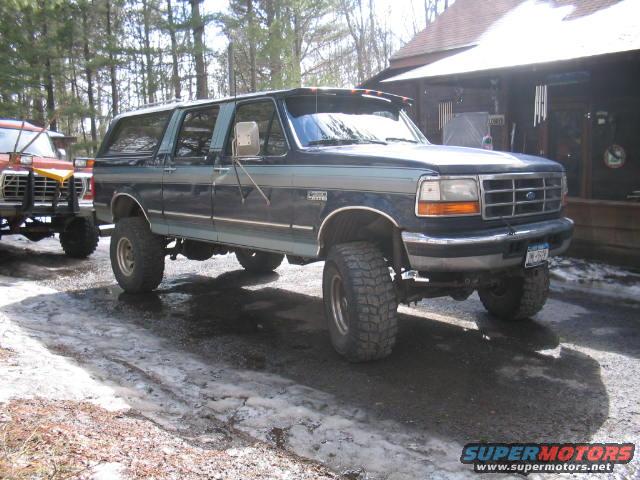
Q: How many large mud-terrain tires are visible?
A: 5